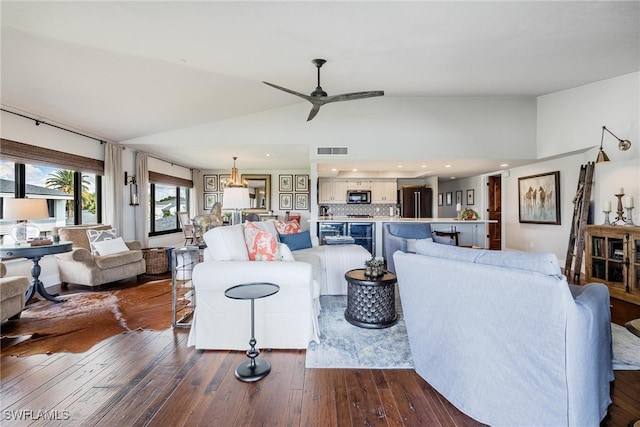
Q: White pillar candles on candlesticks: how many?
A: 3